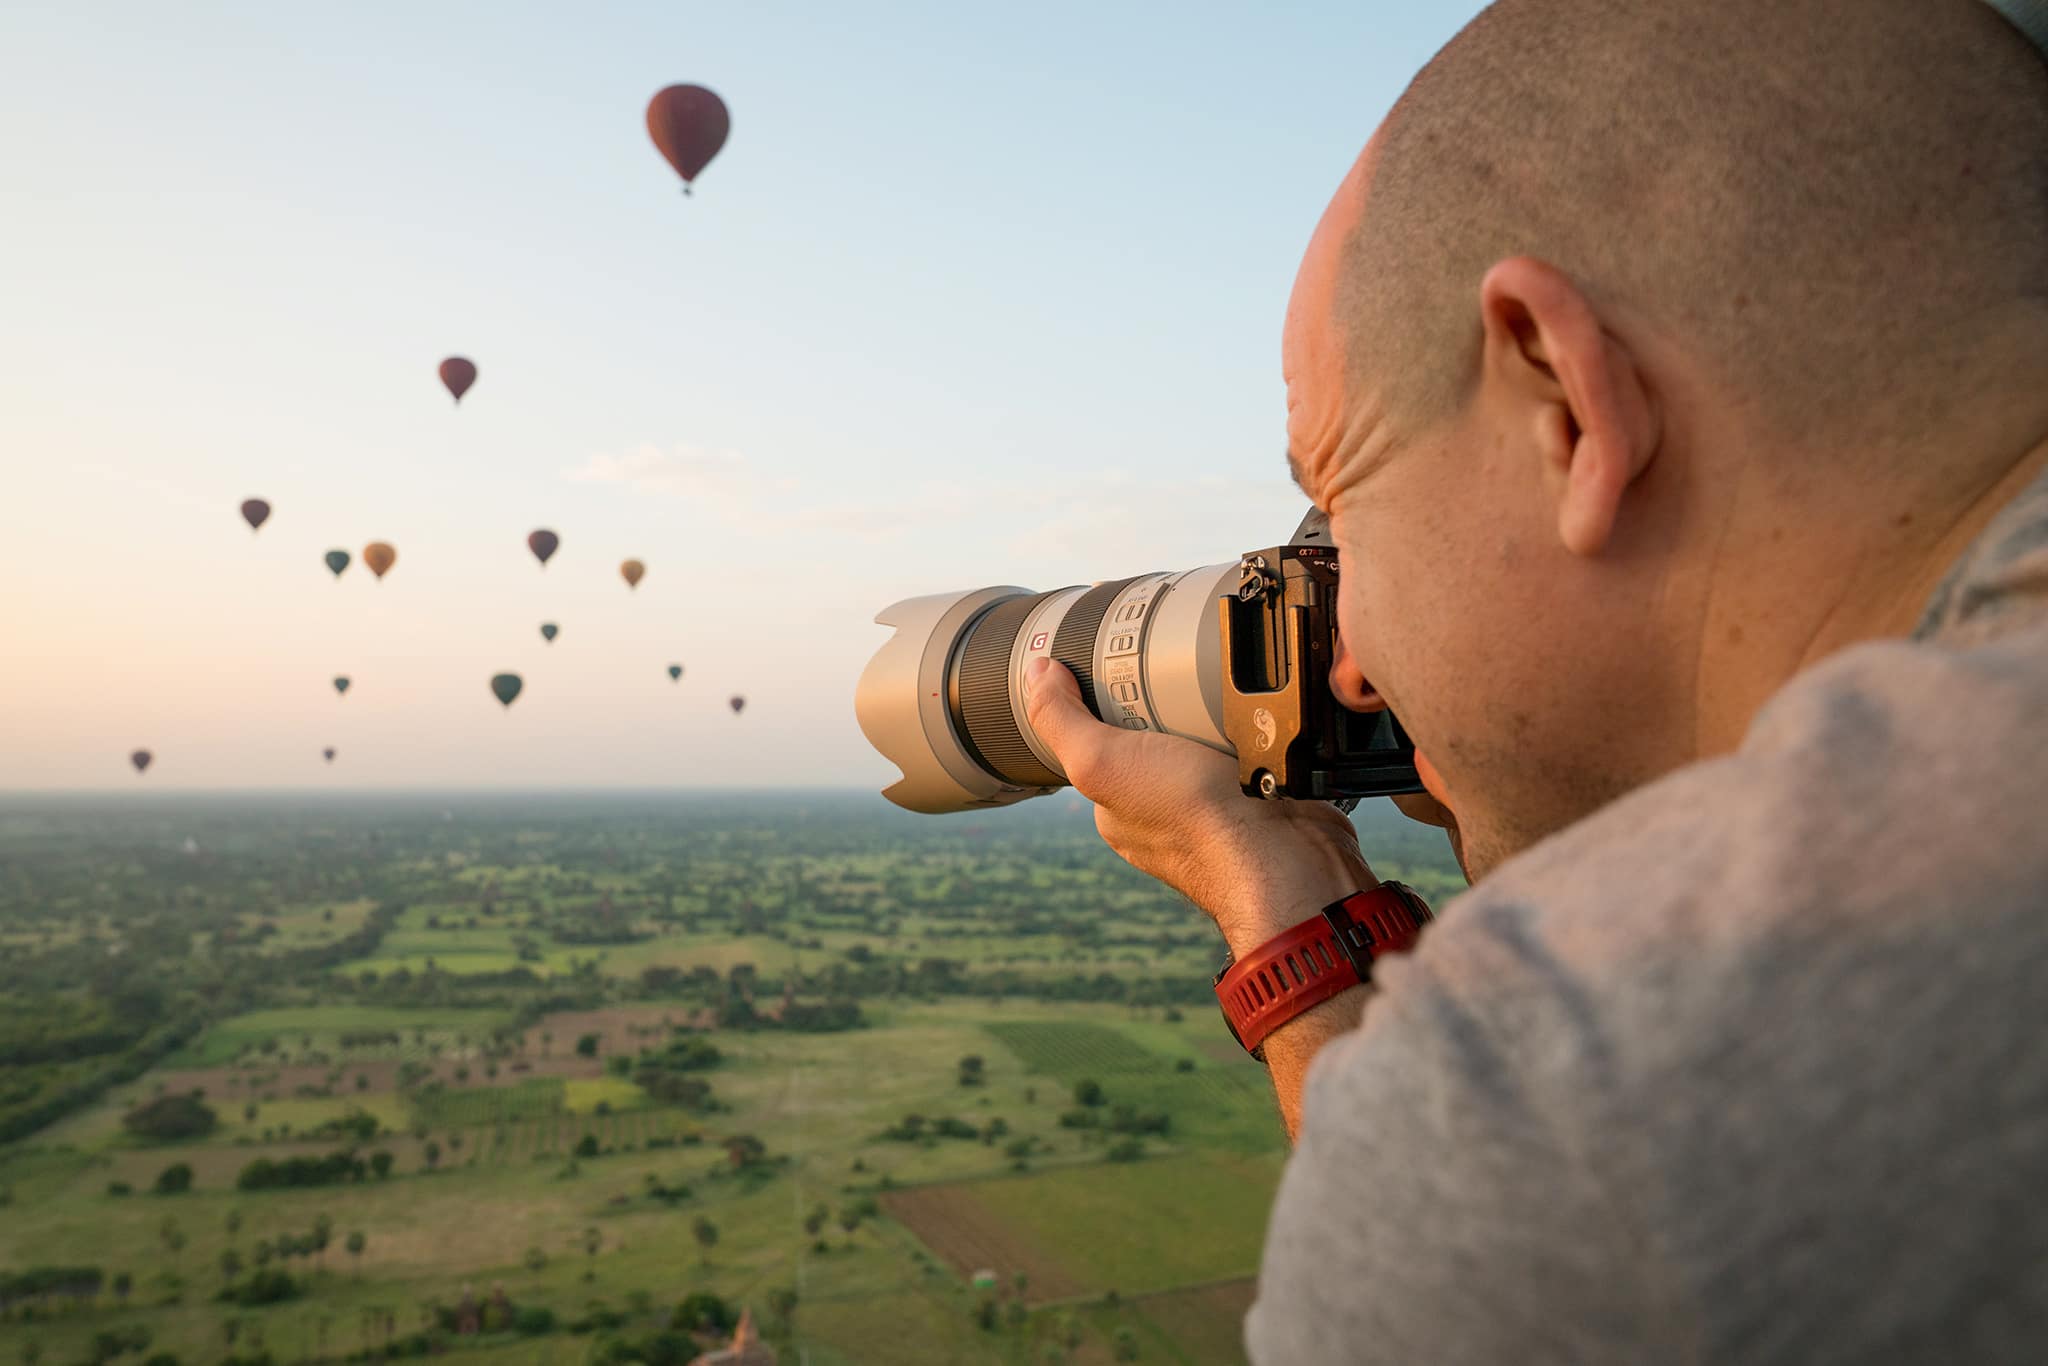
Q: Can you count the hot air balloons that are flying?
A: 14